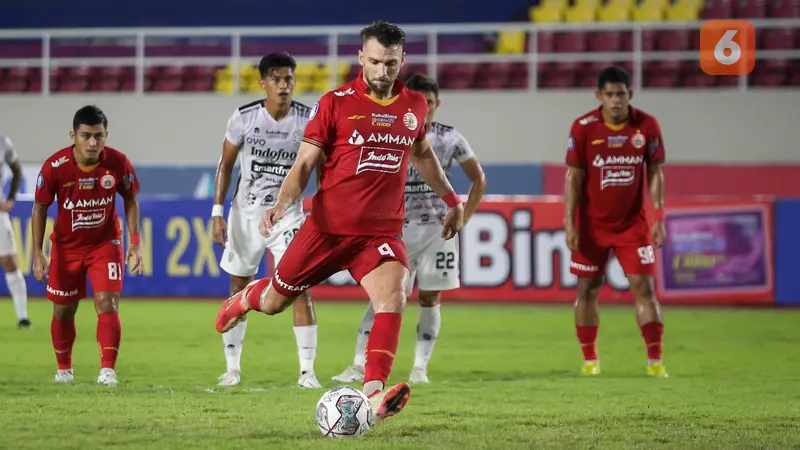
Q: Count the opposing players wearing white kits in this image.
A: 3